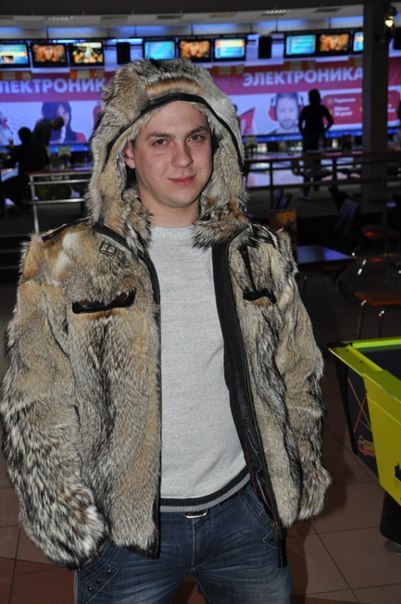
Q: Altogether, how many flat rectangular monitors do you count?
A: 9